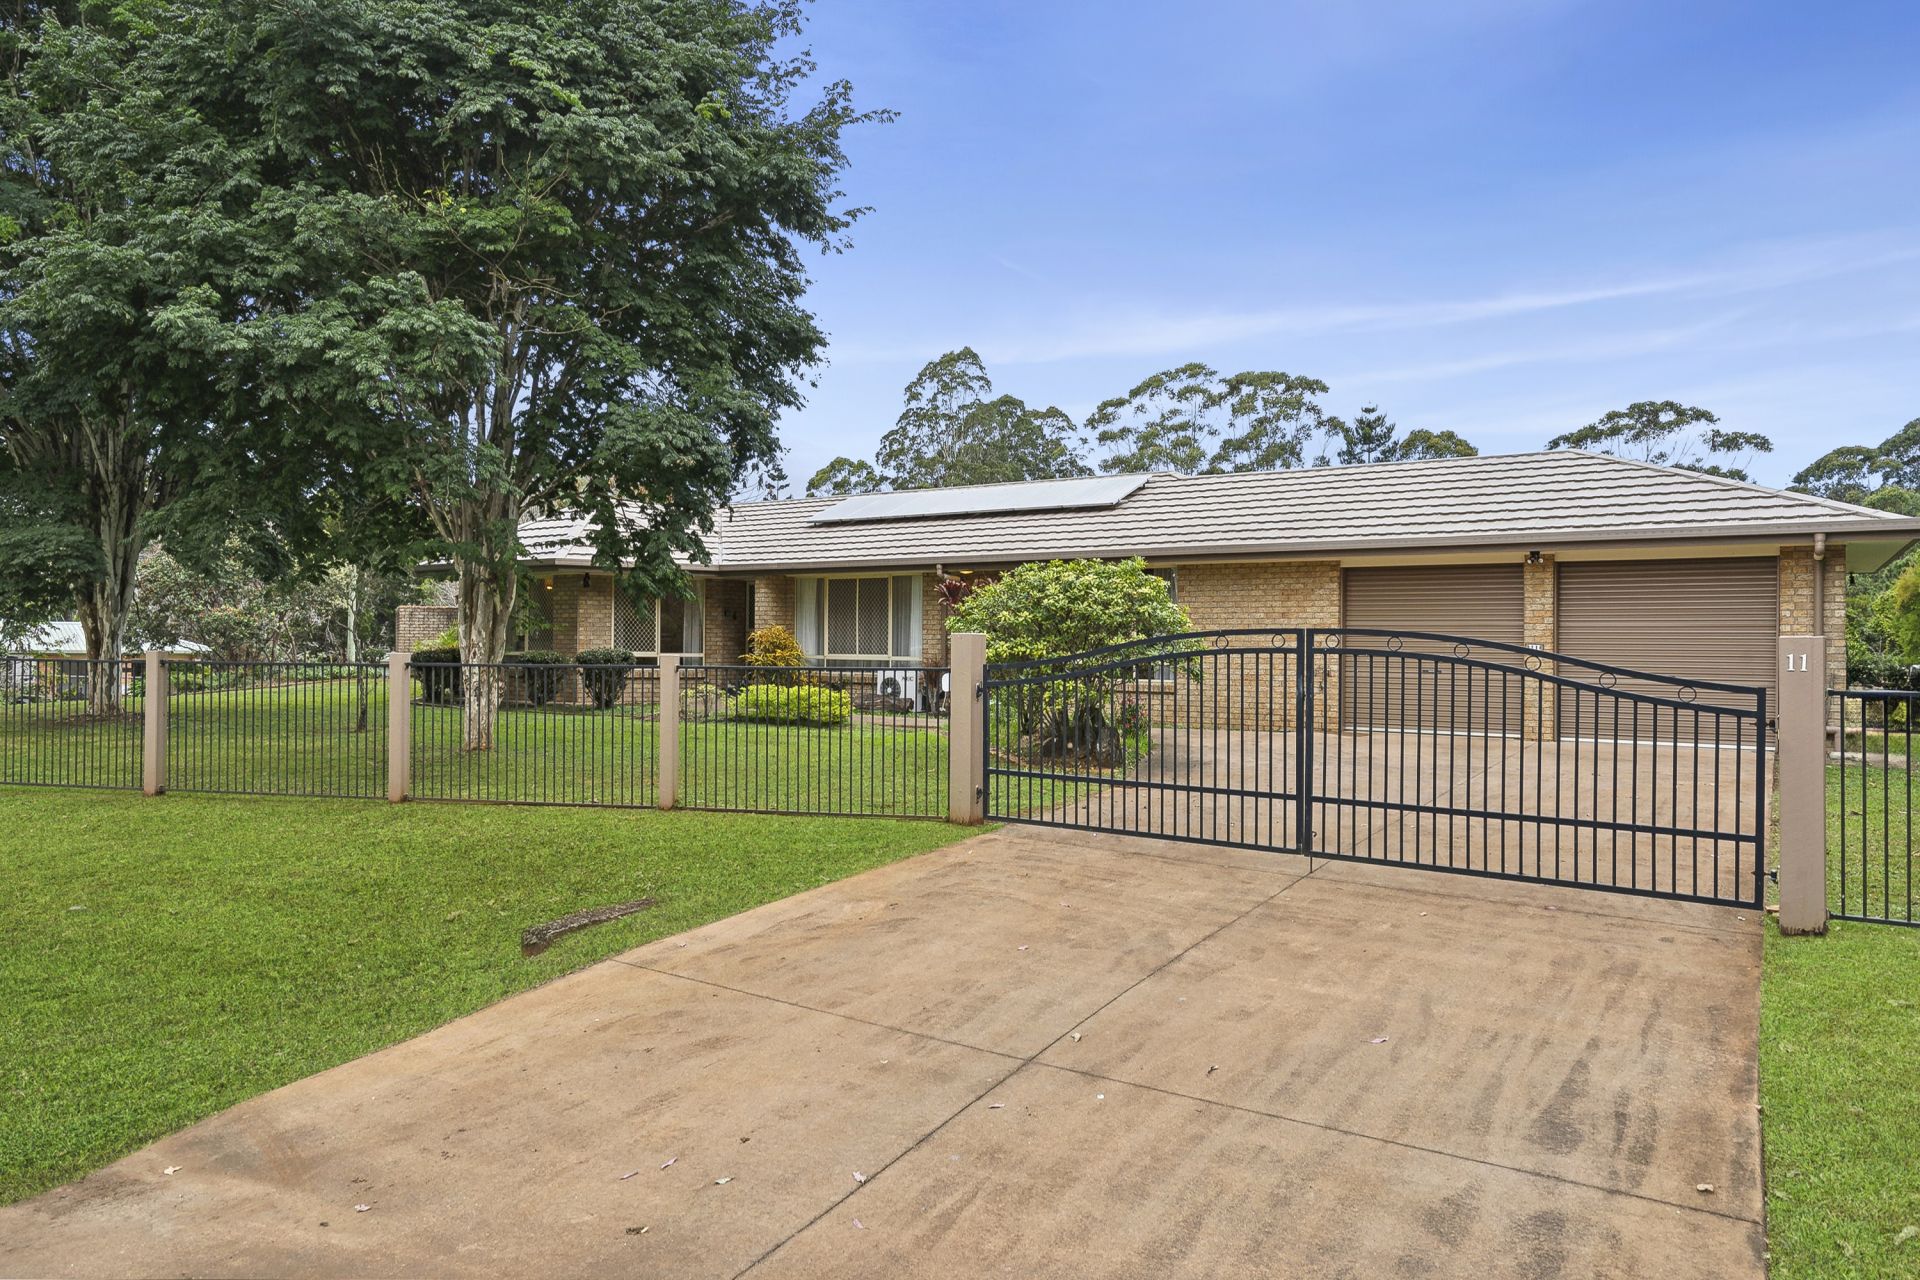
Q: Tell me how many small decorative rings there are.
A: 12